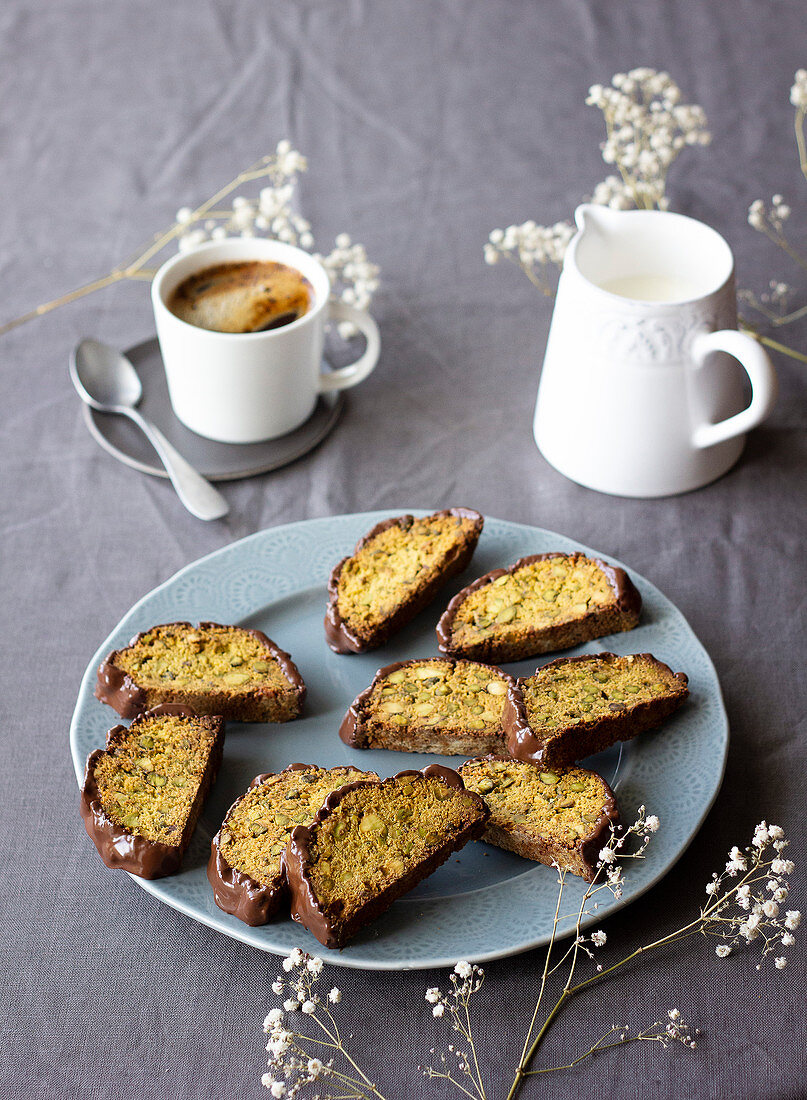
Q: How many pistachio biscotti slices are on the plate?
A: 9